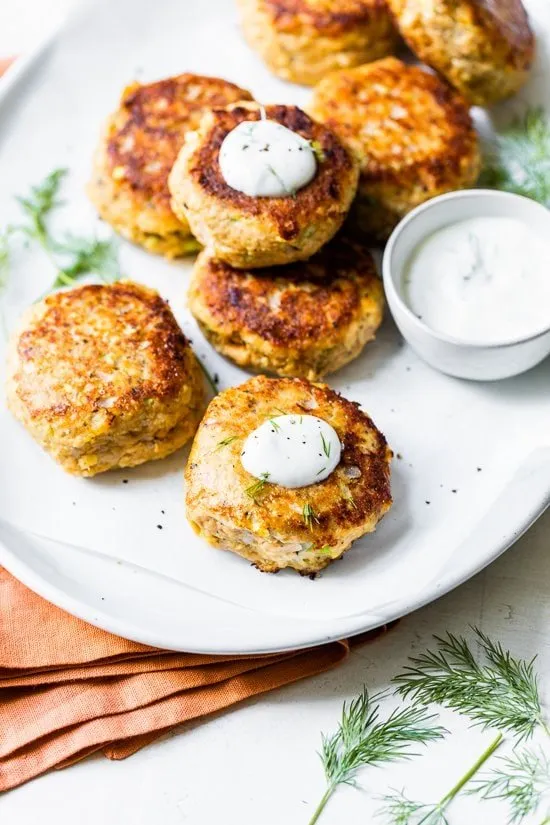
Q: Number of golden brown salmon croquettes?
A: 8